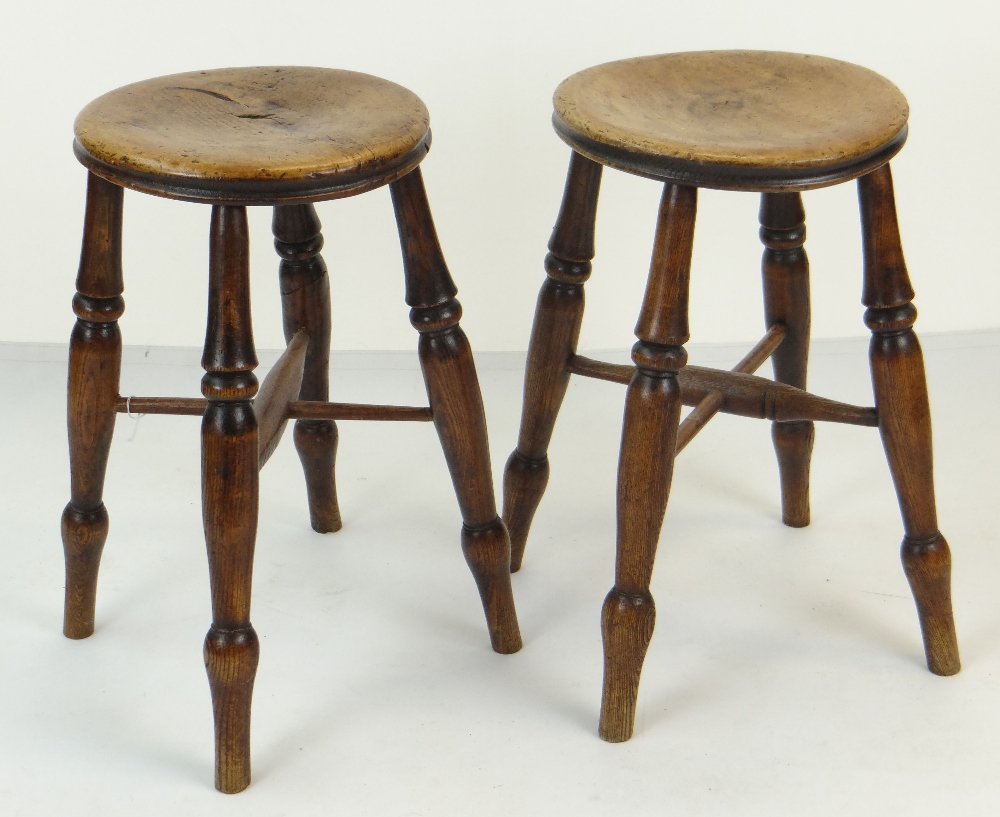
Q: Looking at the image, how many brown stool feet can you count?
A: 8